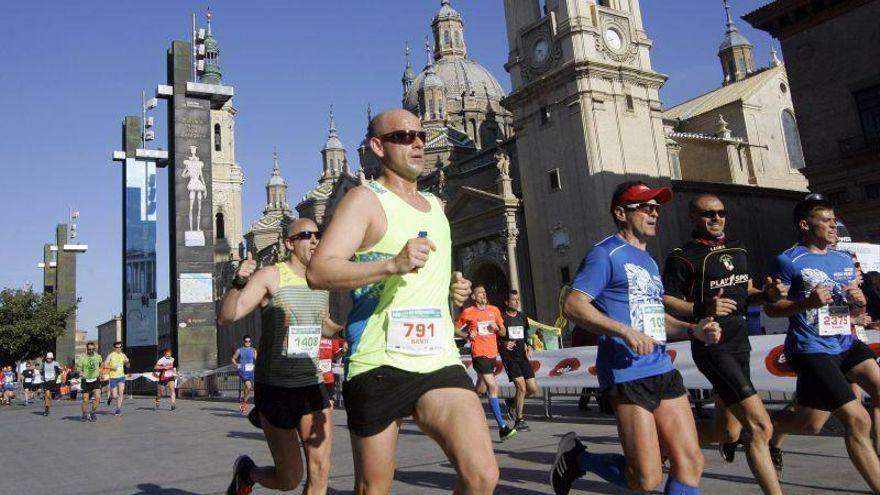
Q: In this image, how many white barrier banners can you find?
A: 1